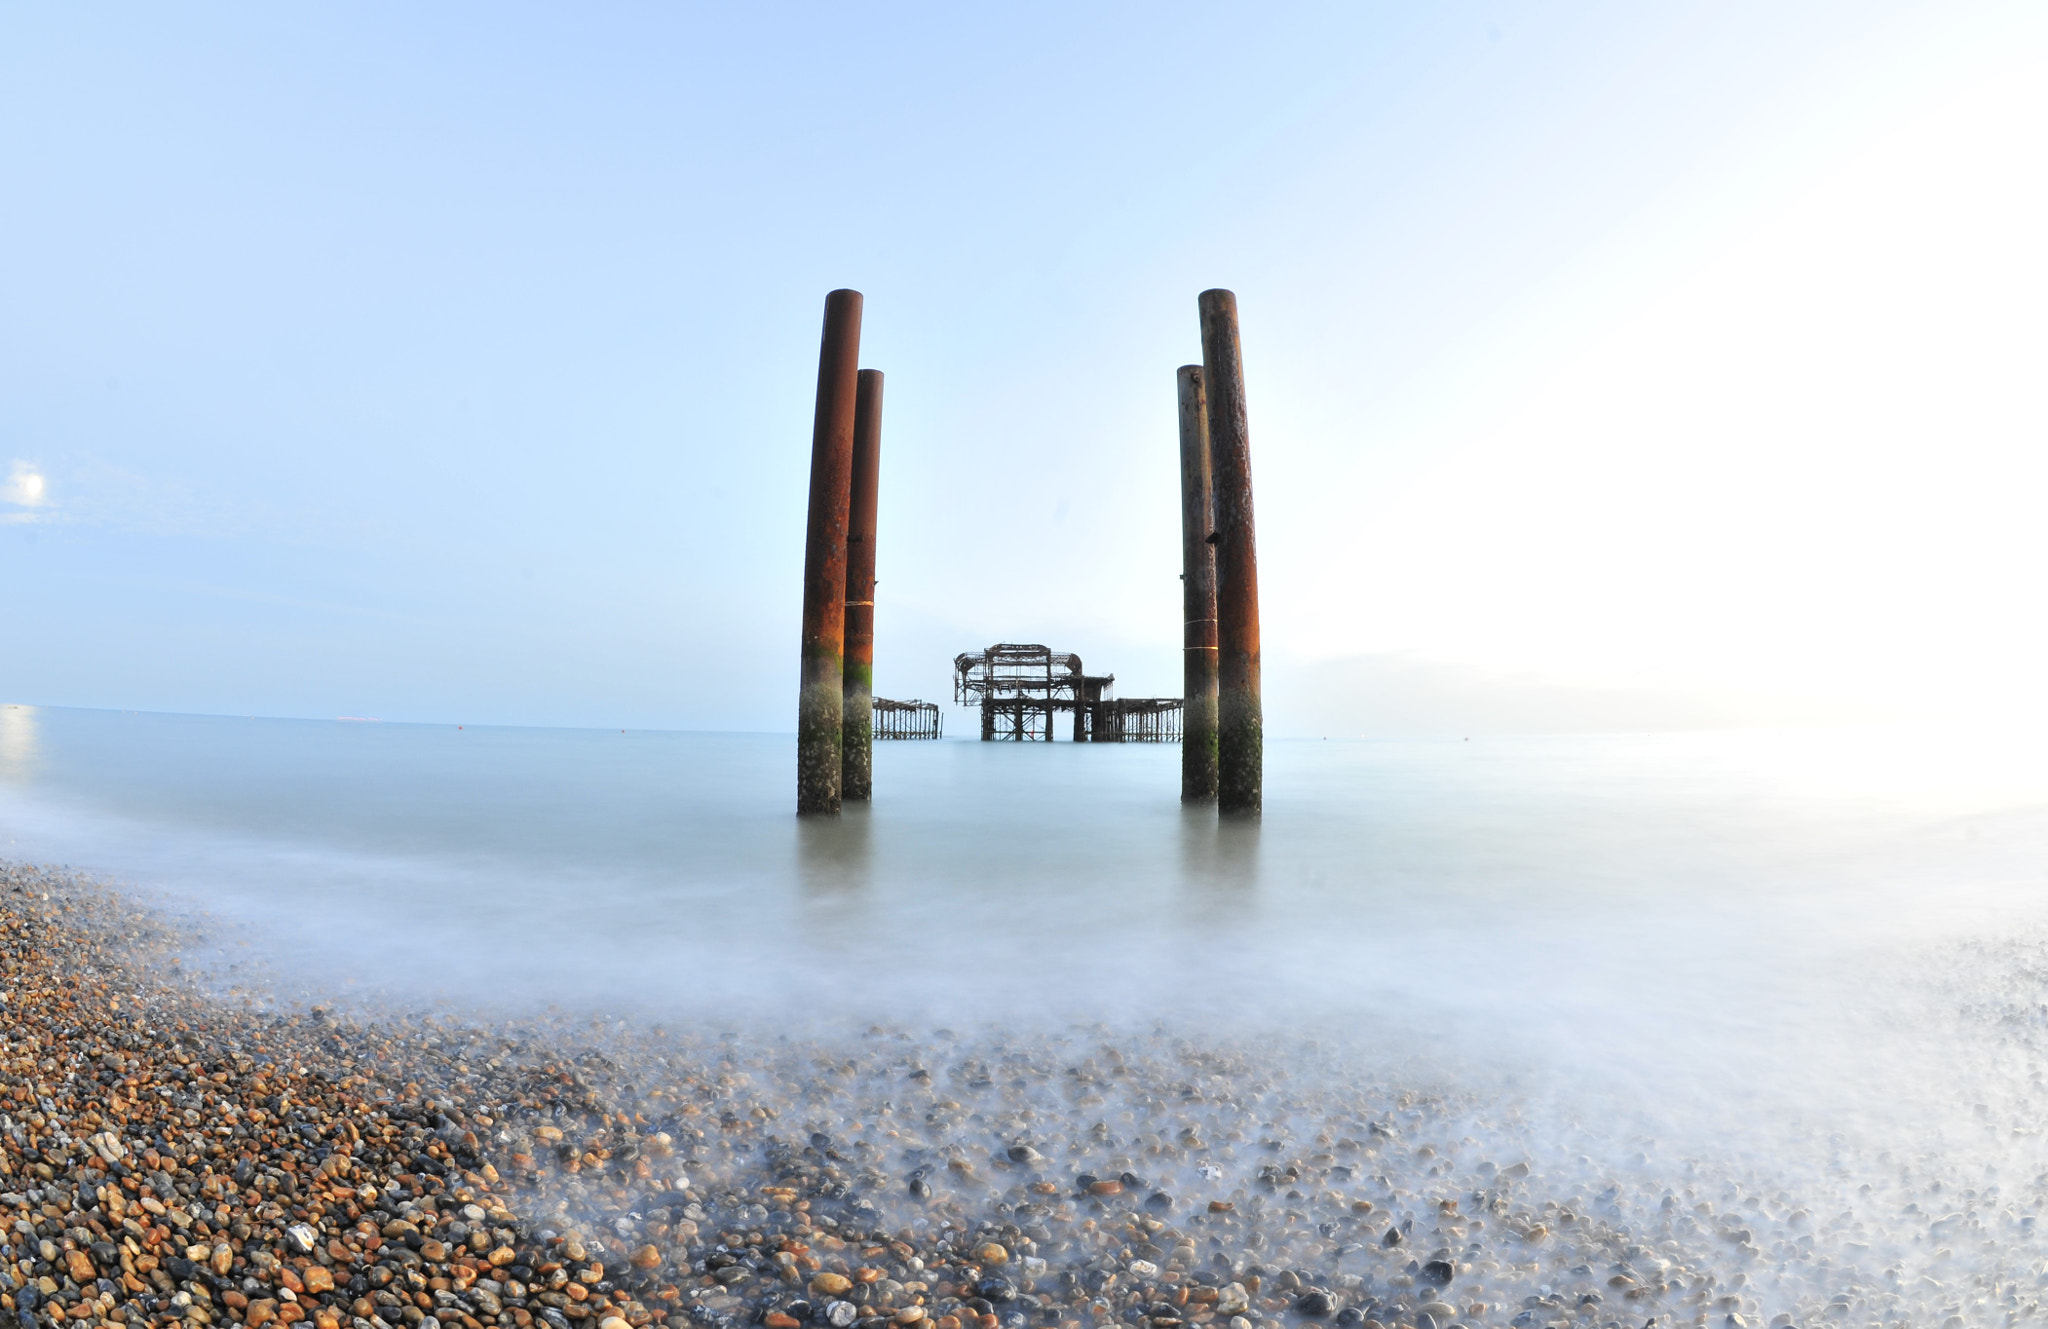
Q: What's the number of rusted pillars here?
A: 4